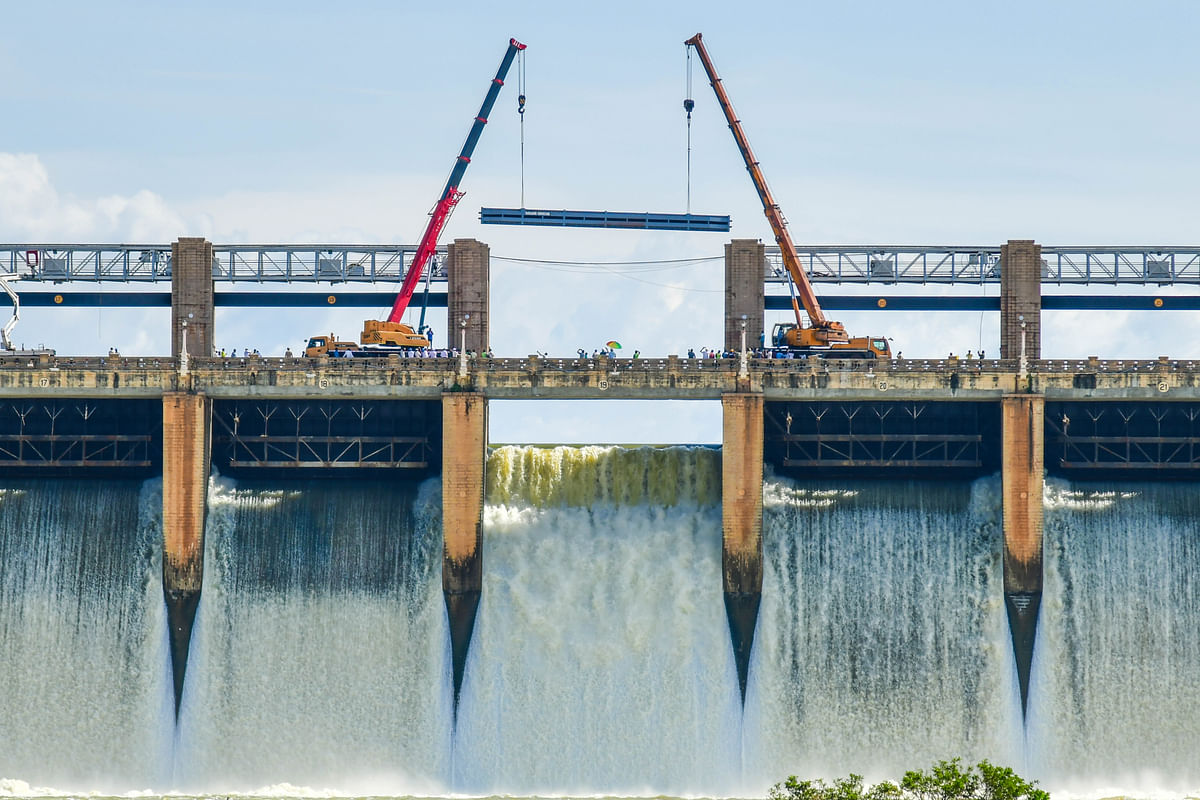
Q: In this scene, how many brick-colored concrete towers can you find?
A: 4